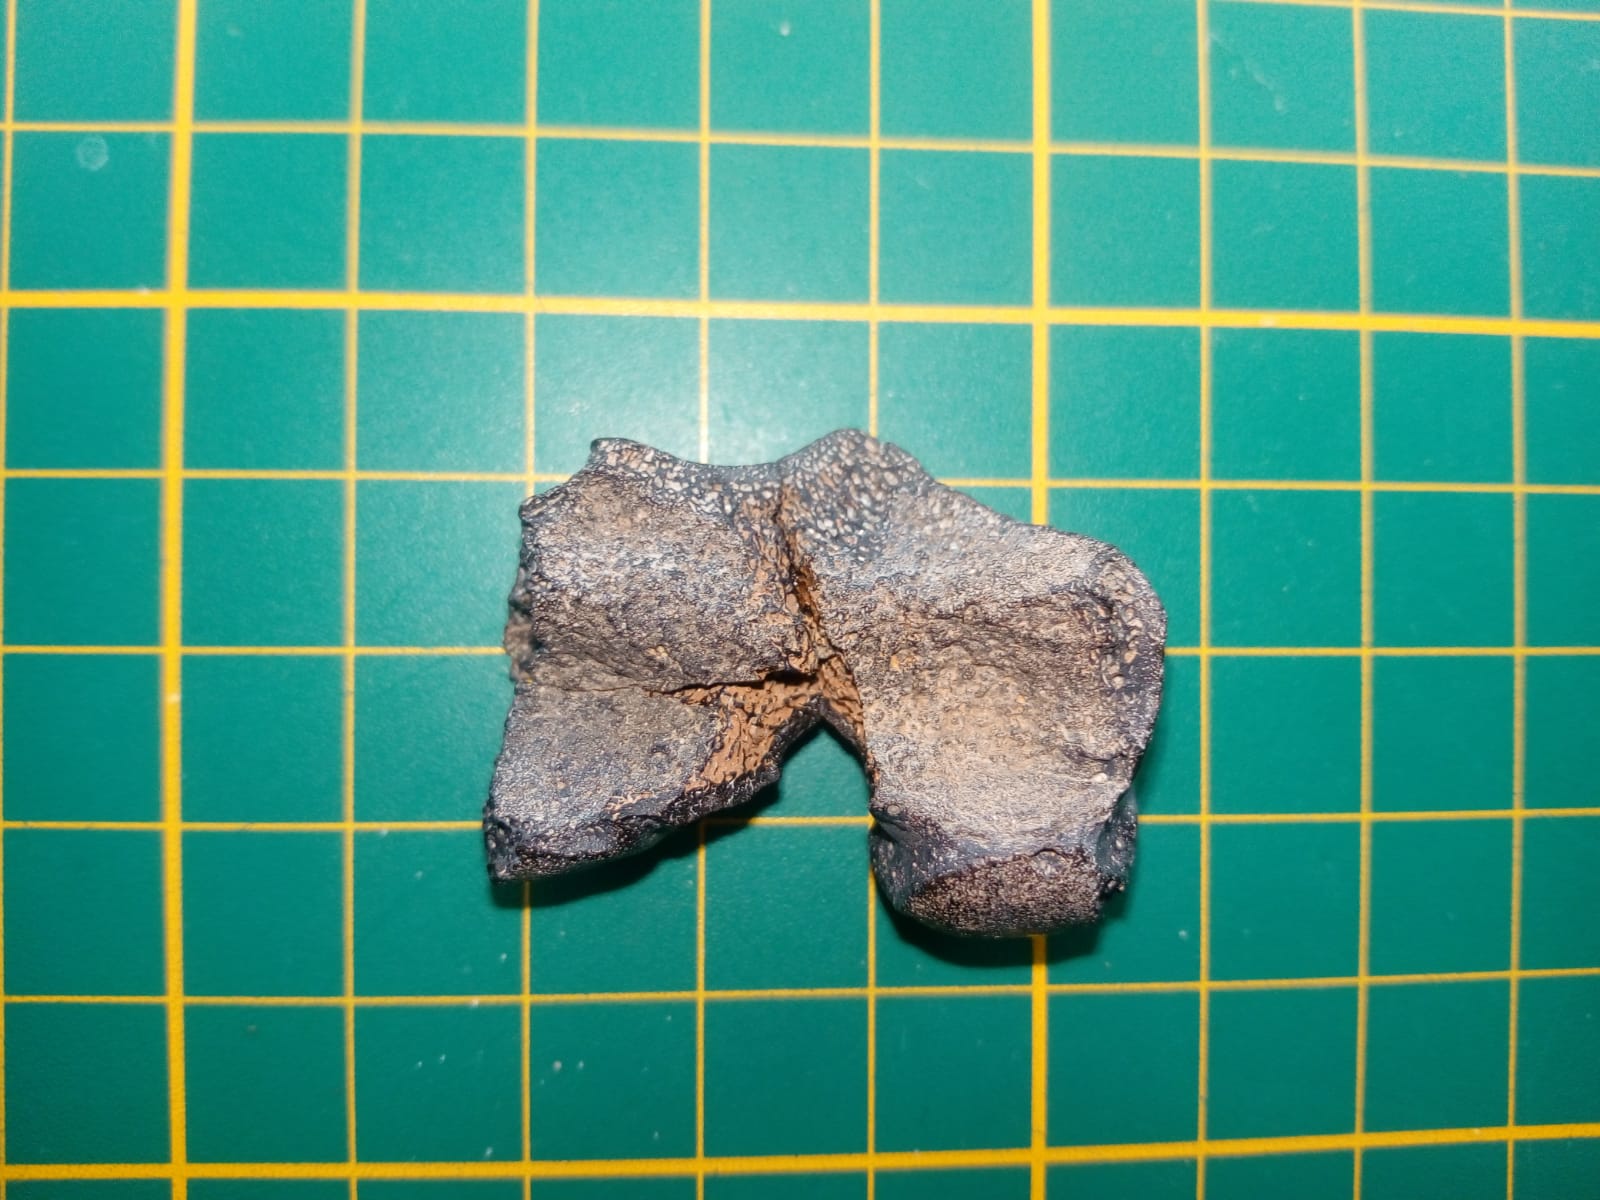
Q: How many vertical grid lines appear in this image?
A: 10